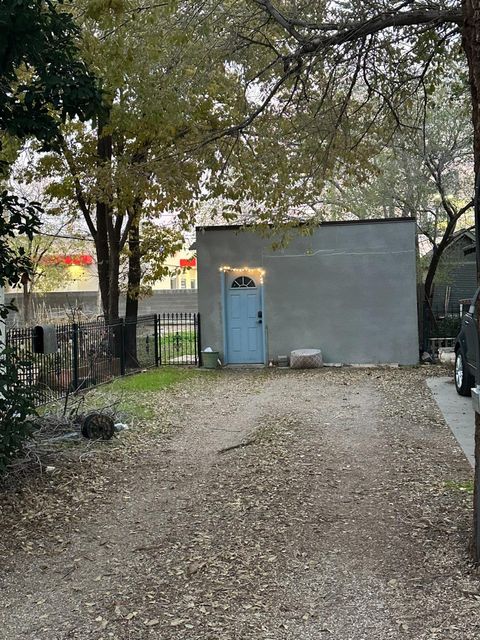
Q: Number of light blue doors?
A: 1